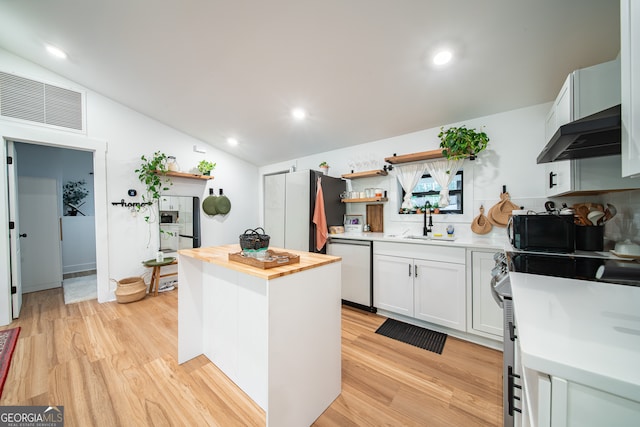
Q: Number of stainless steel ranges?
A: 1